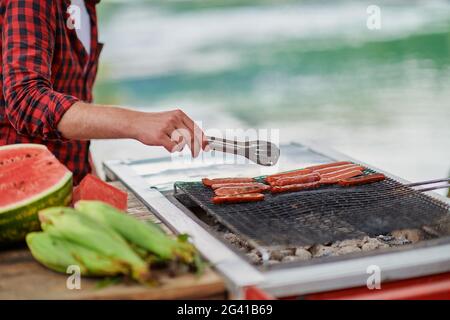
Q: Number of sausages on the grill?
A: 12